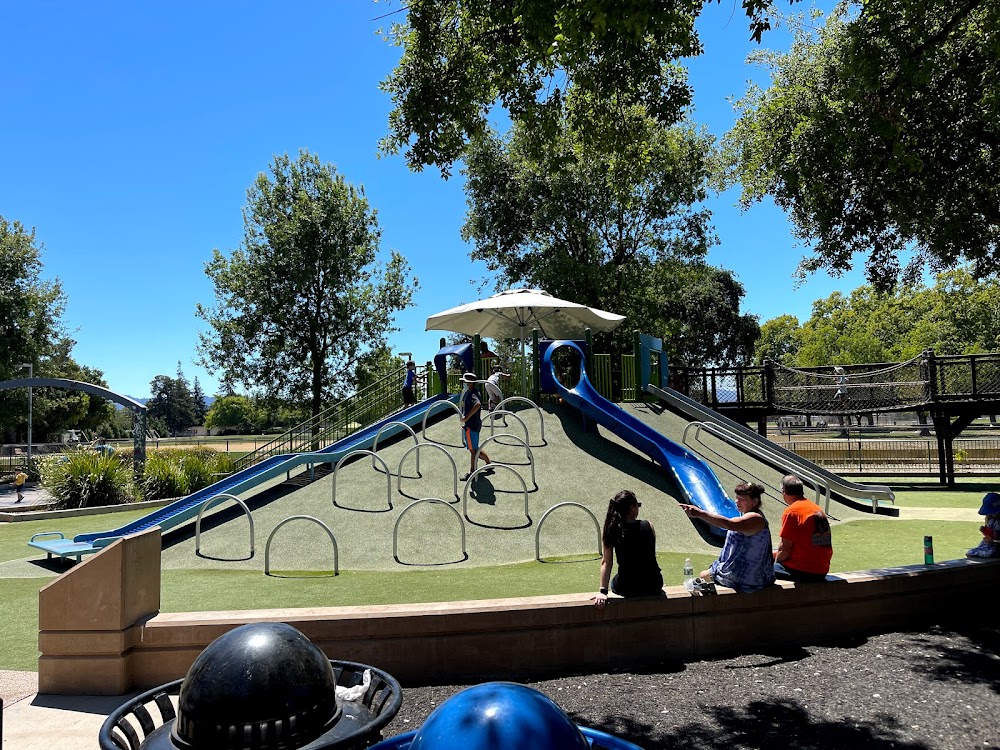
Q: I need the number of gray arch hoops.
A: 13